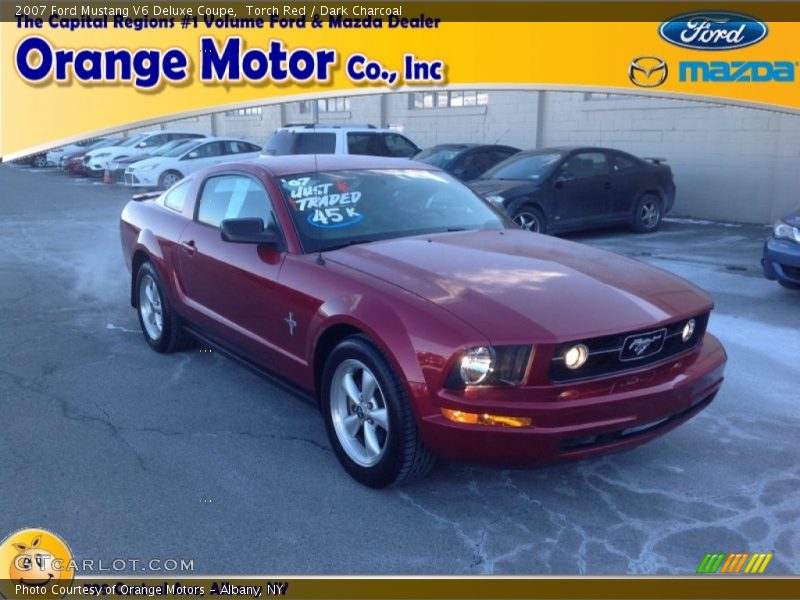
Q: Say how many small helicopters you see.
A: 0